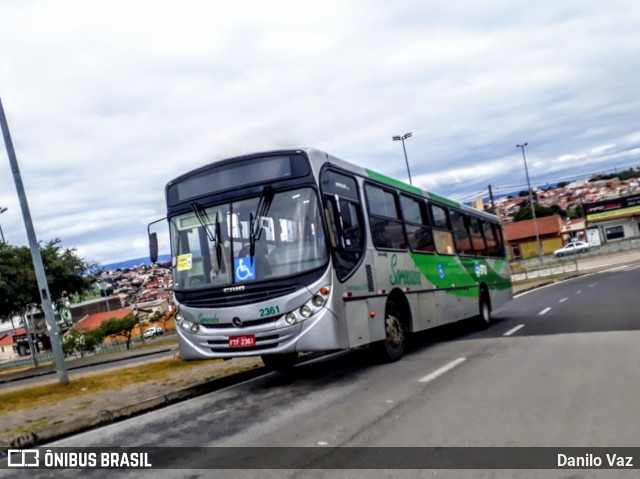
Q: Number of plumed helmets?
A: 0